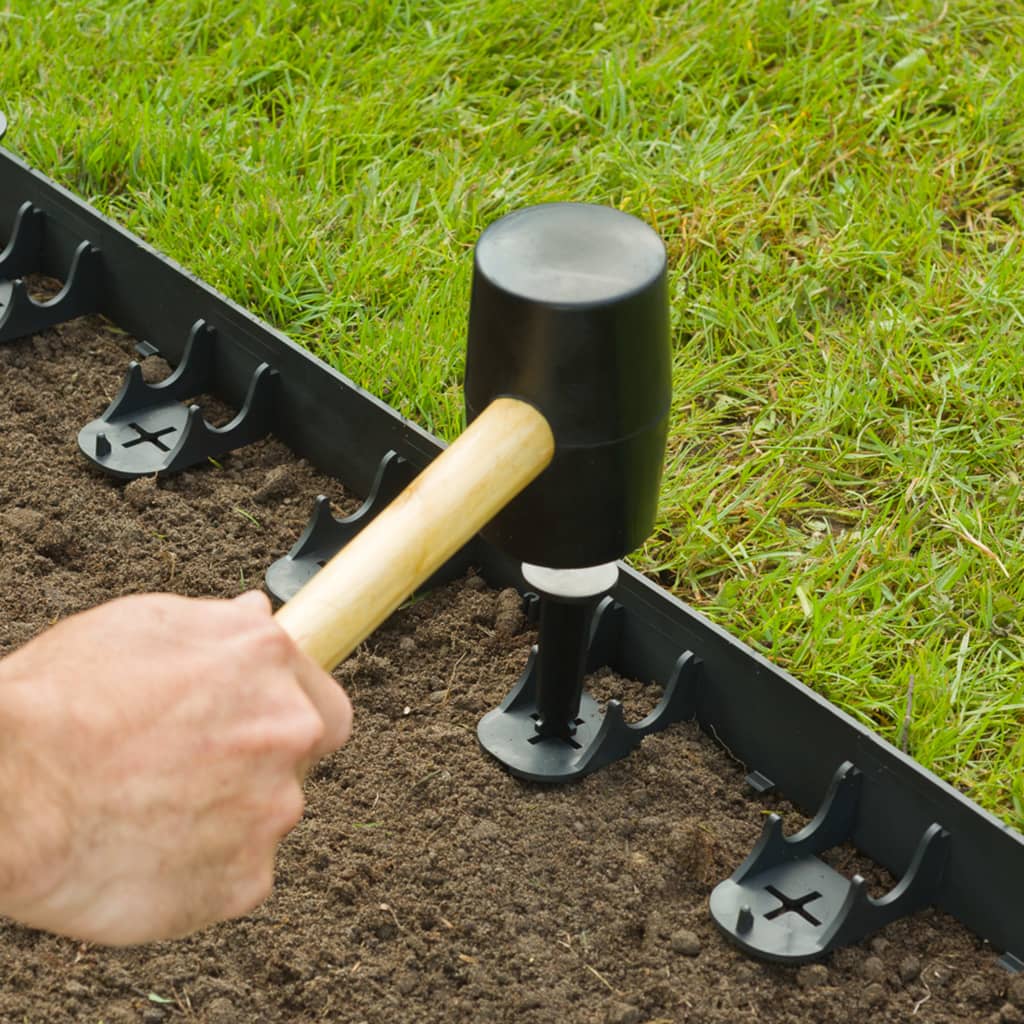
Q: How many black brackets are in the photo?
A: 5